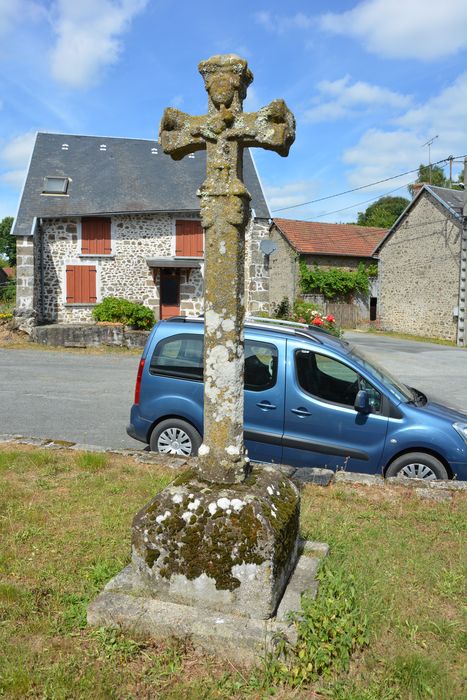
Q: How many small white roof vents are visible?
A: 4